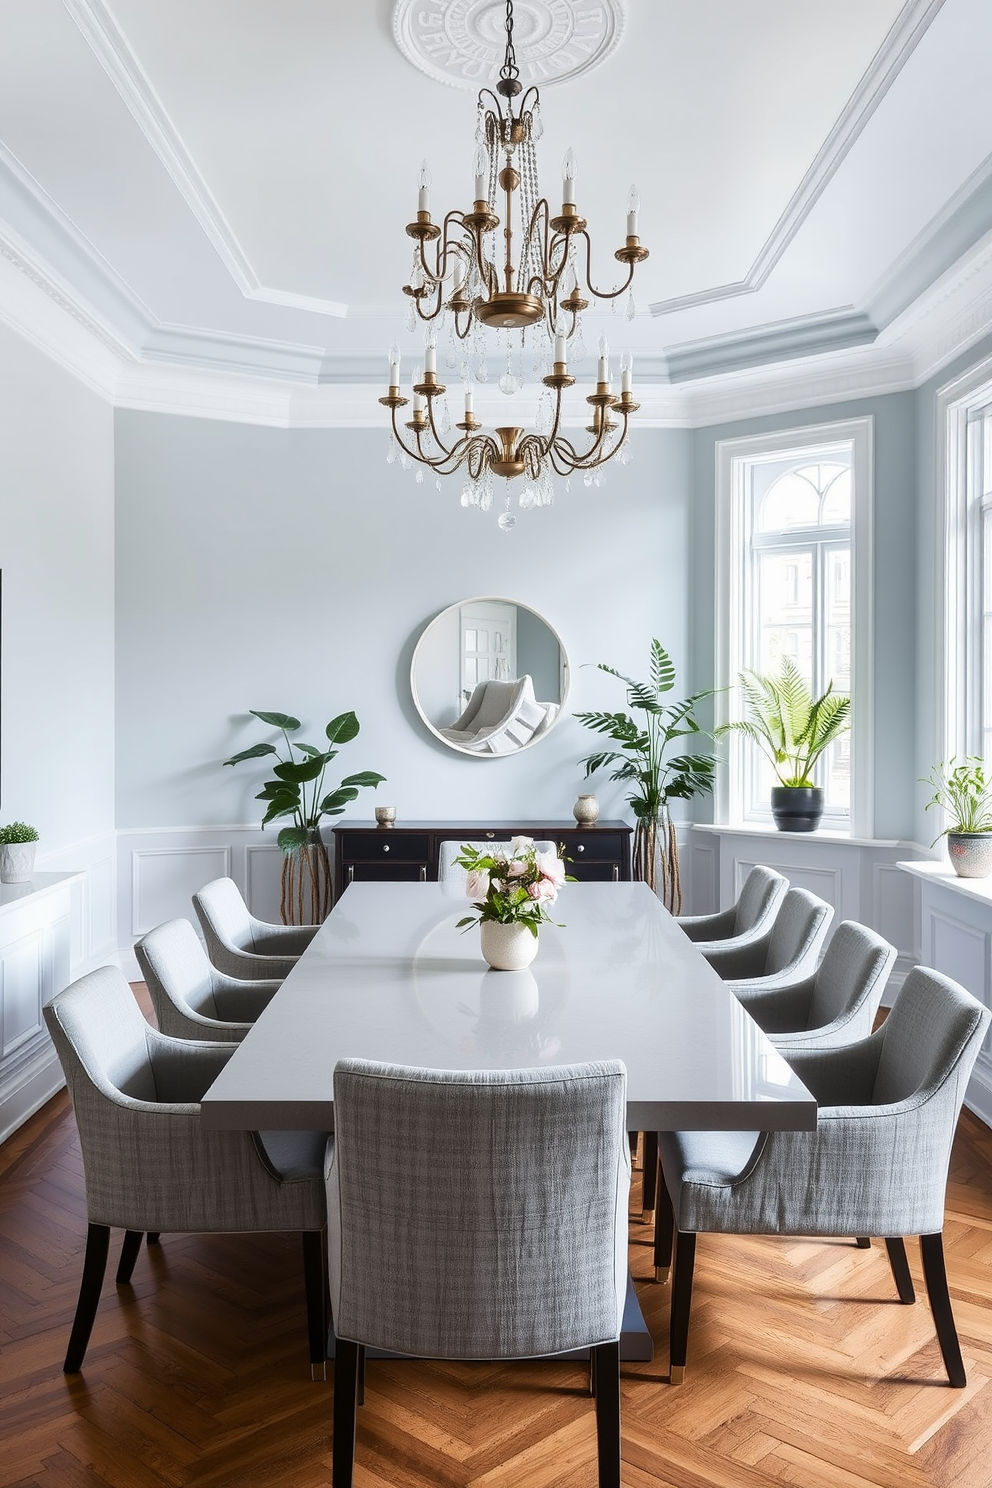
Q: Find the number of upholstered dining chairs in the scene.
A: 9